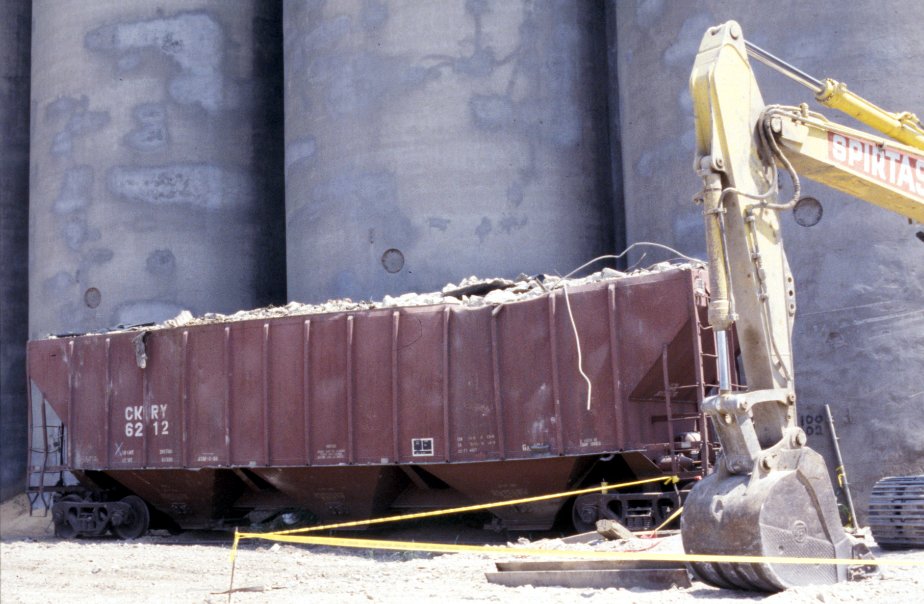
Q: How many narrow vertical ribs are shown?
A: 13